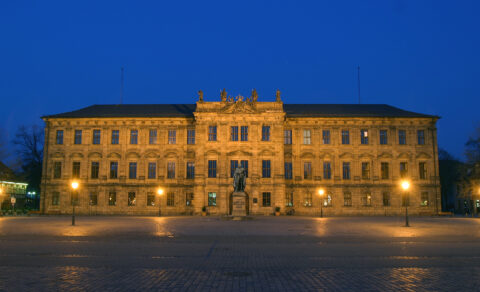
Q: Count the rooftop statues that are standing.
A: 4